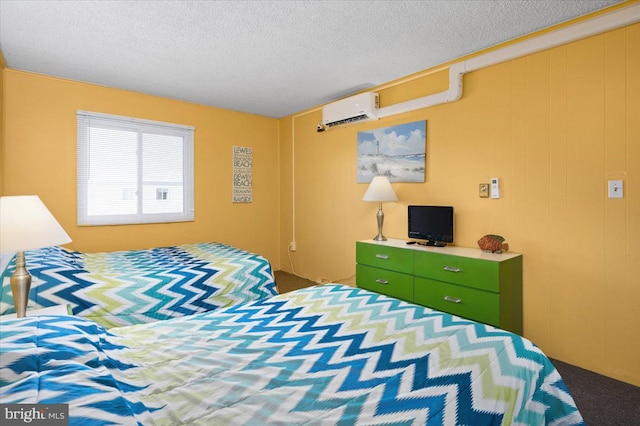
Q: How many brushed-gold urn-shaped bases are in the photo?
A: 2